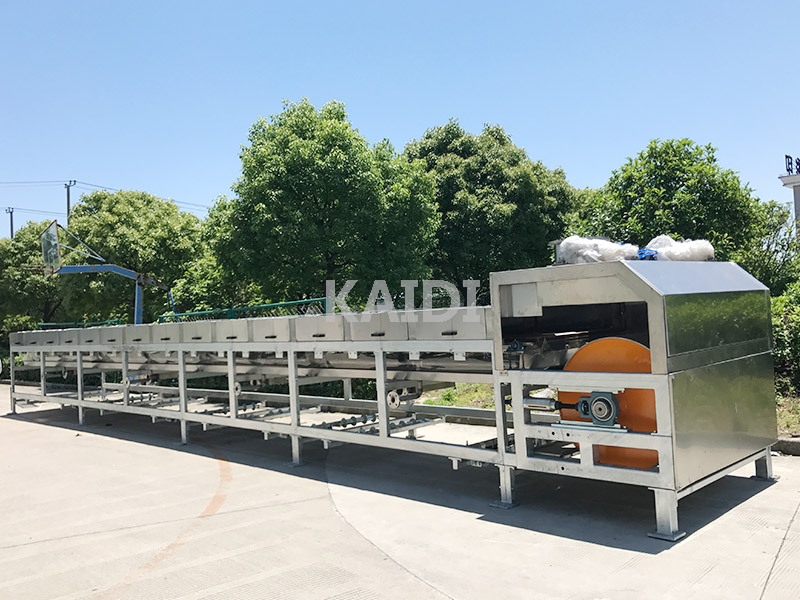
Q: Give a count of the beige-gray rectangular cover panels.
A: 14